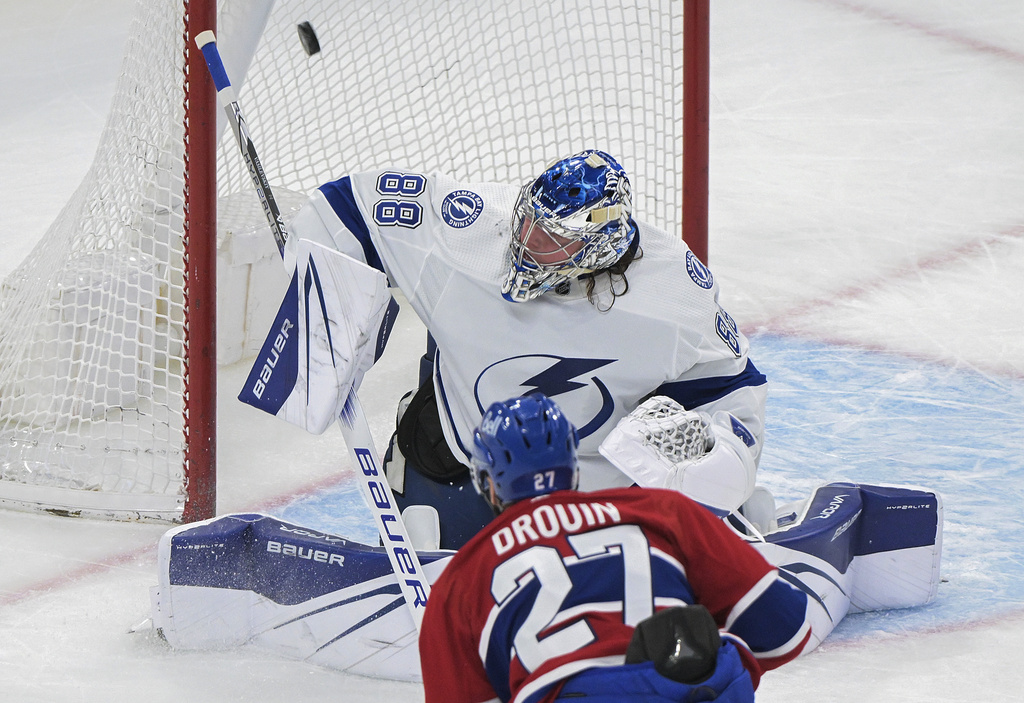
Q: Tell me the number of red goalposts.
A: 2